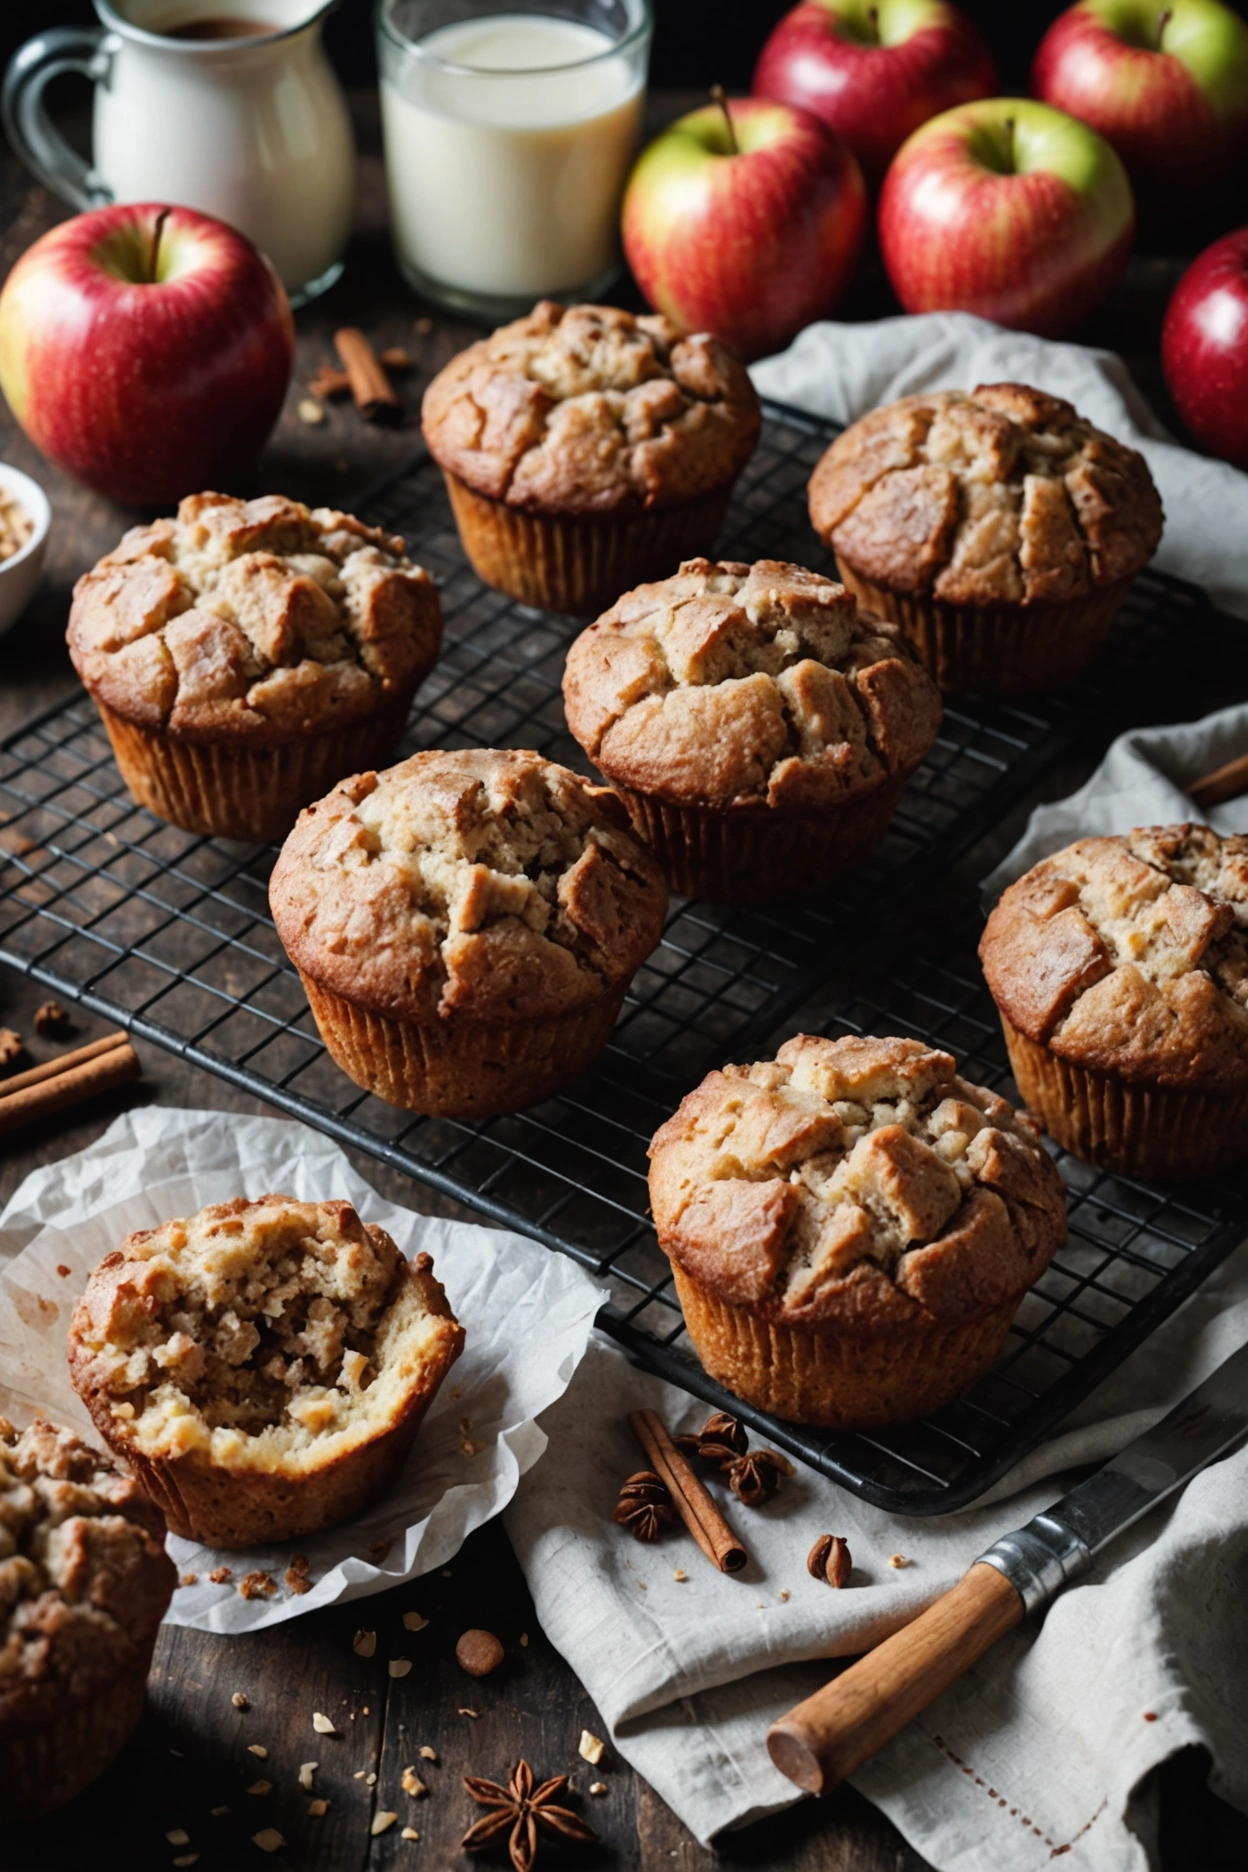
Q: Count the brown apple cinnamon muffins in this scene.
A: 9